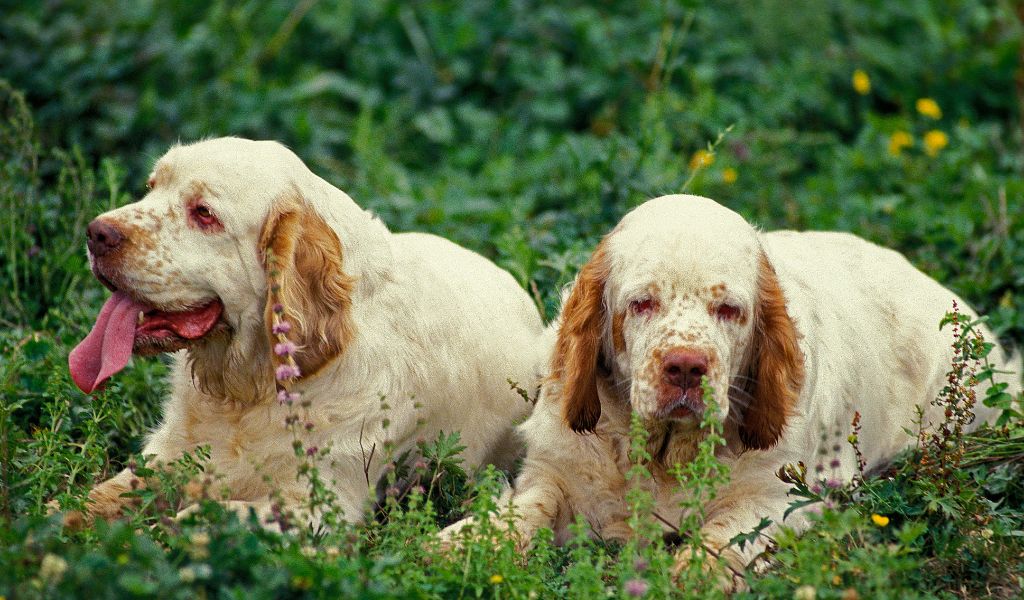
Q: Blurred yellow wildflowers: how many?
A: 6